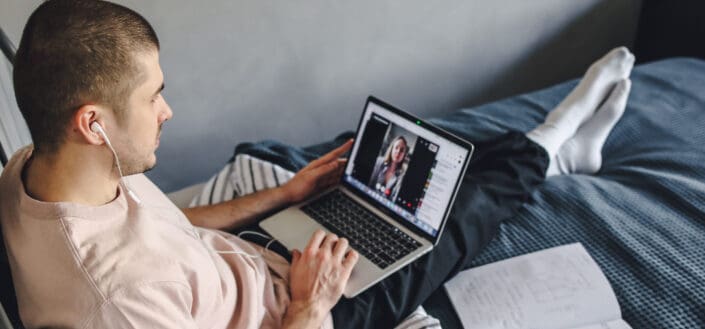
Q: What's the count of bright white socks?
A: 2